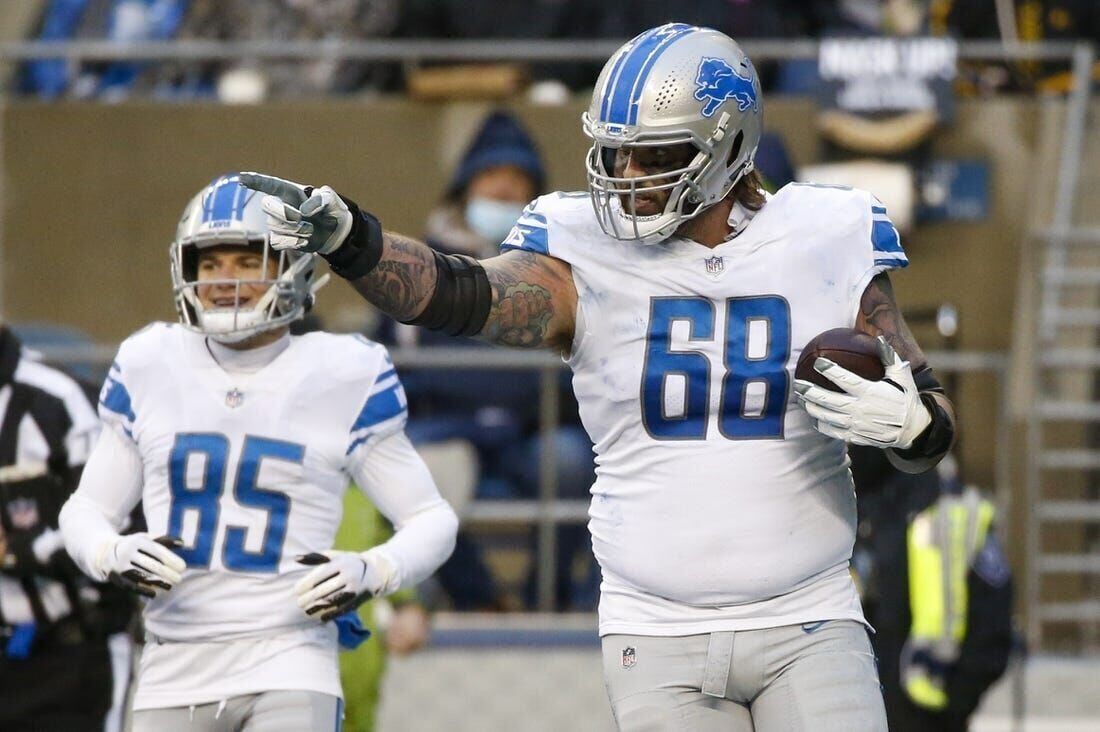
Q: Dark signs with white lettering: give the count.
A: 1